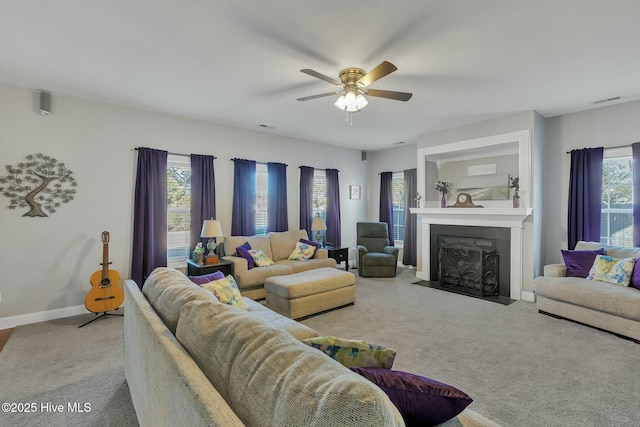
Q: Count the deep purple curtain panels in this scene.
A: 10